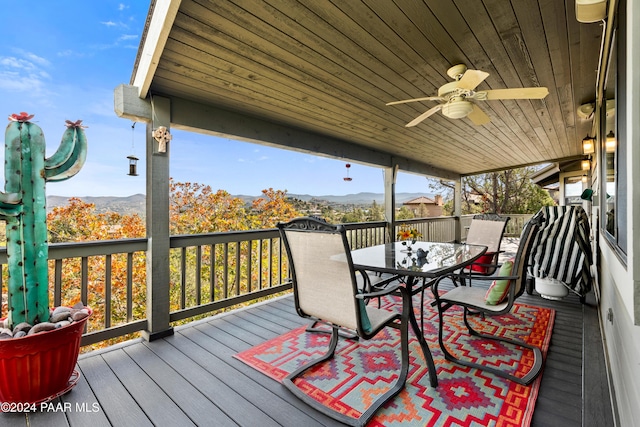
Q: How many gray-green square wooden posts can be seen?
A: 3